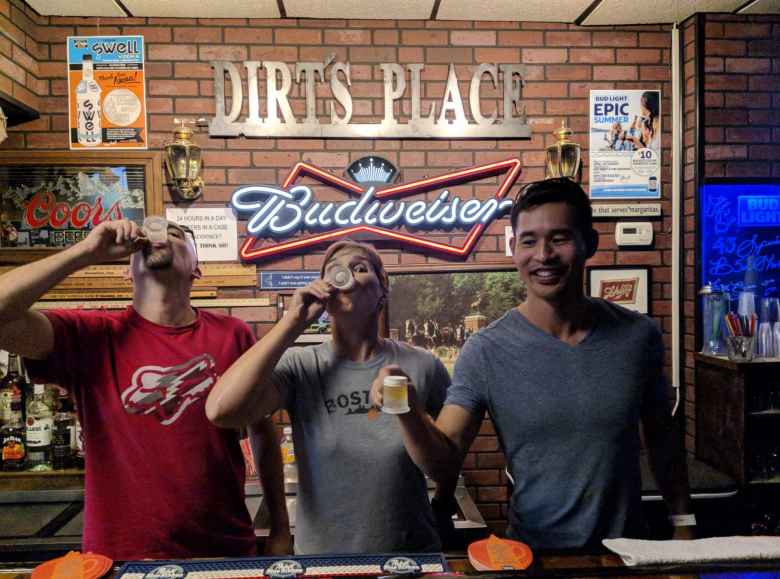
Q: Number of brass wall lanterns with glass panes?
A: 2